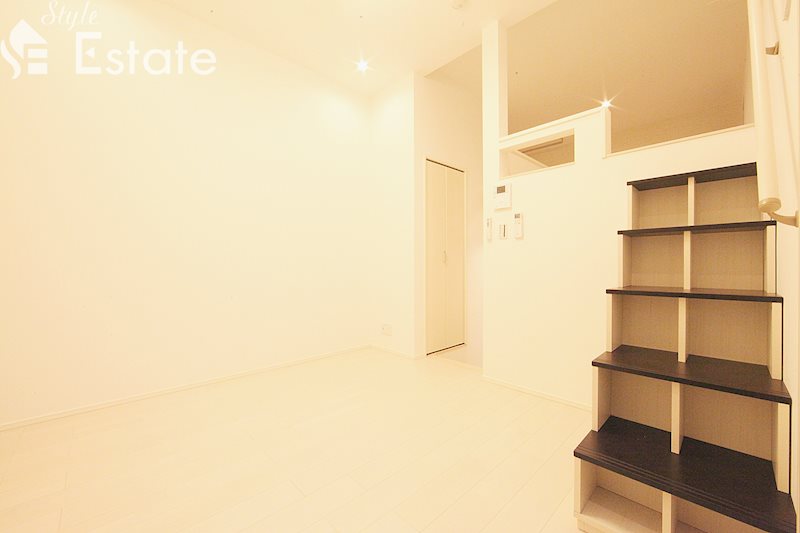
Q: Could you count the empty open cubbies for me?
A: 10